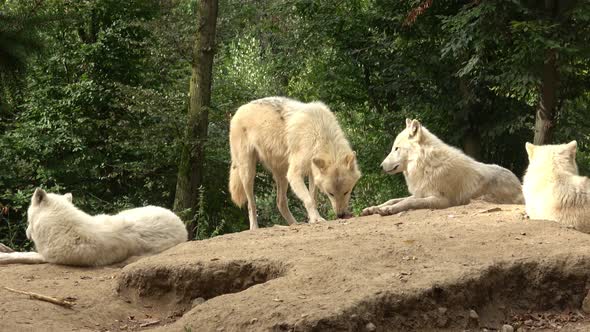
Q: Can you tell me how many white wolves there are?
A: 4